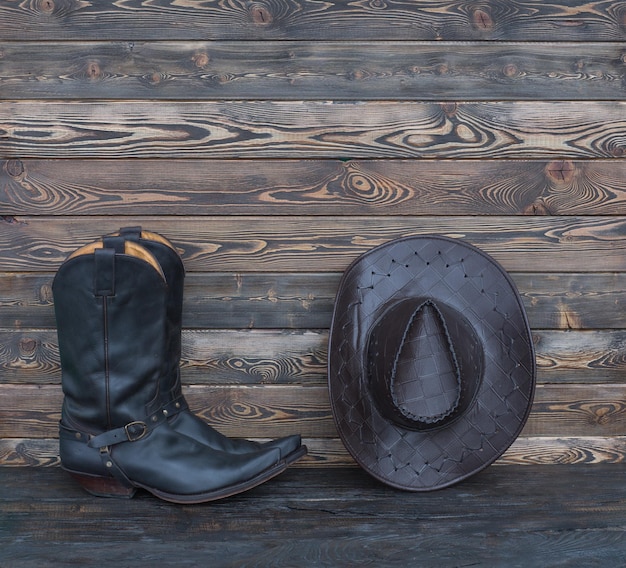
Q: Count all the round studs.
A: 5